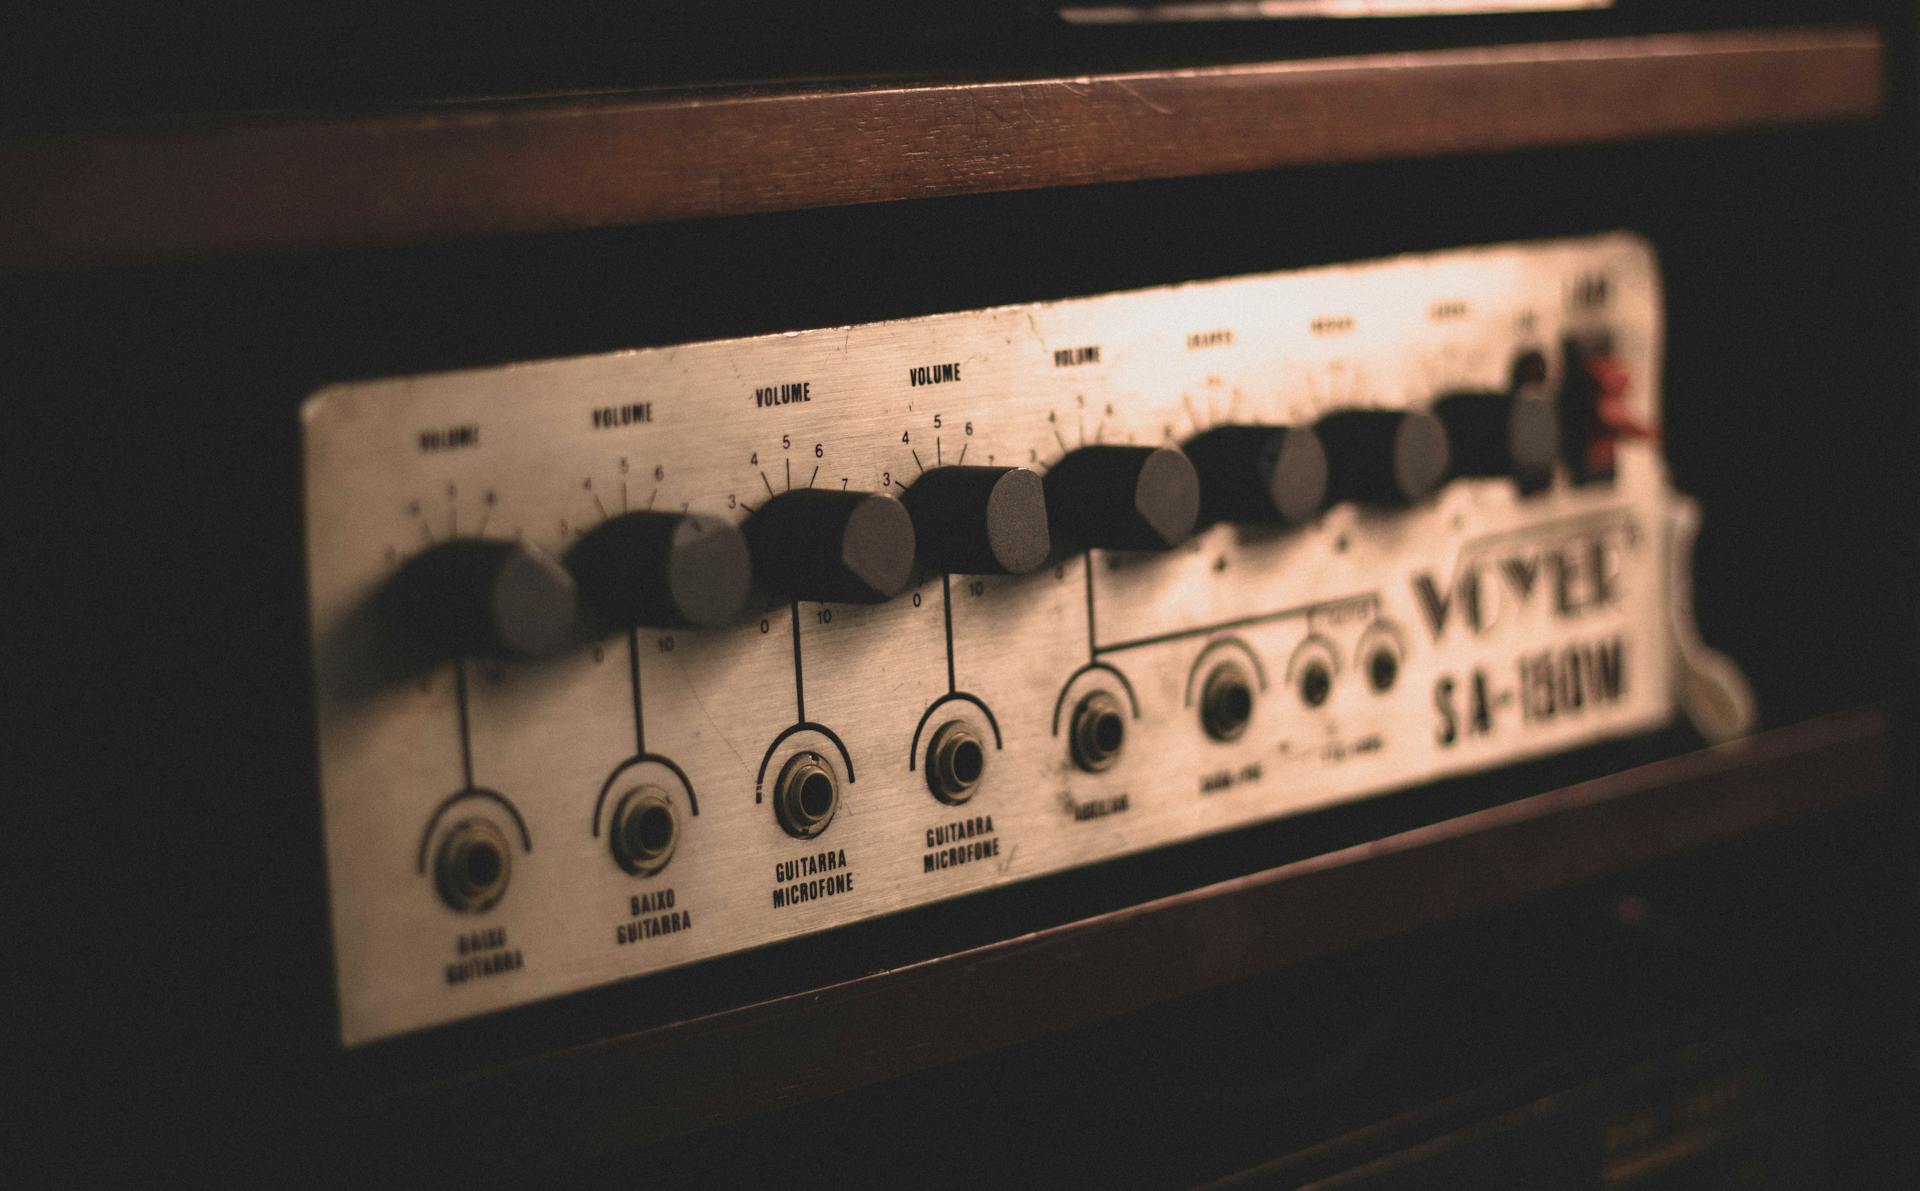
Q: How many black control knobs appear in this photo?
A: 8